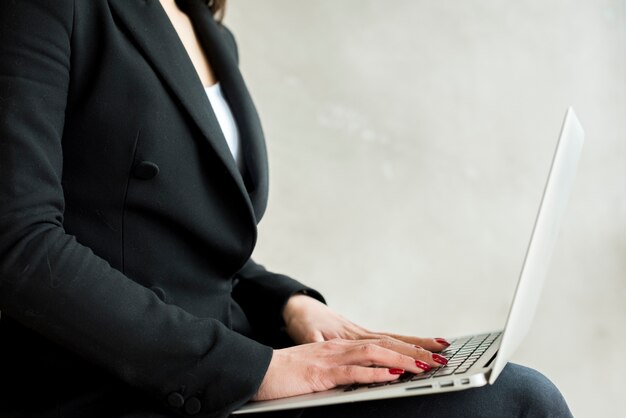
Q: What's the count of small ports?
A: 3